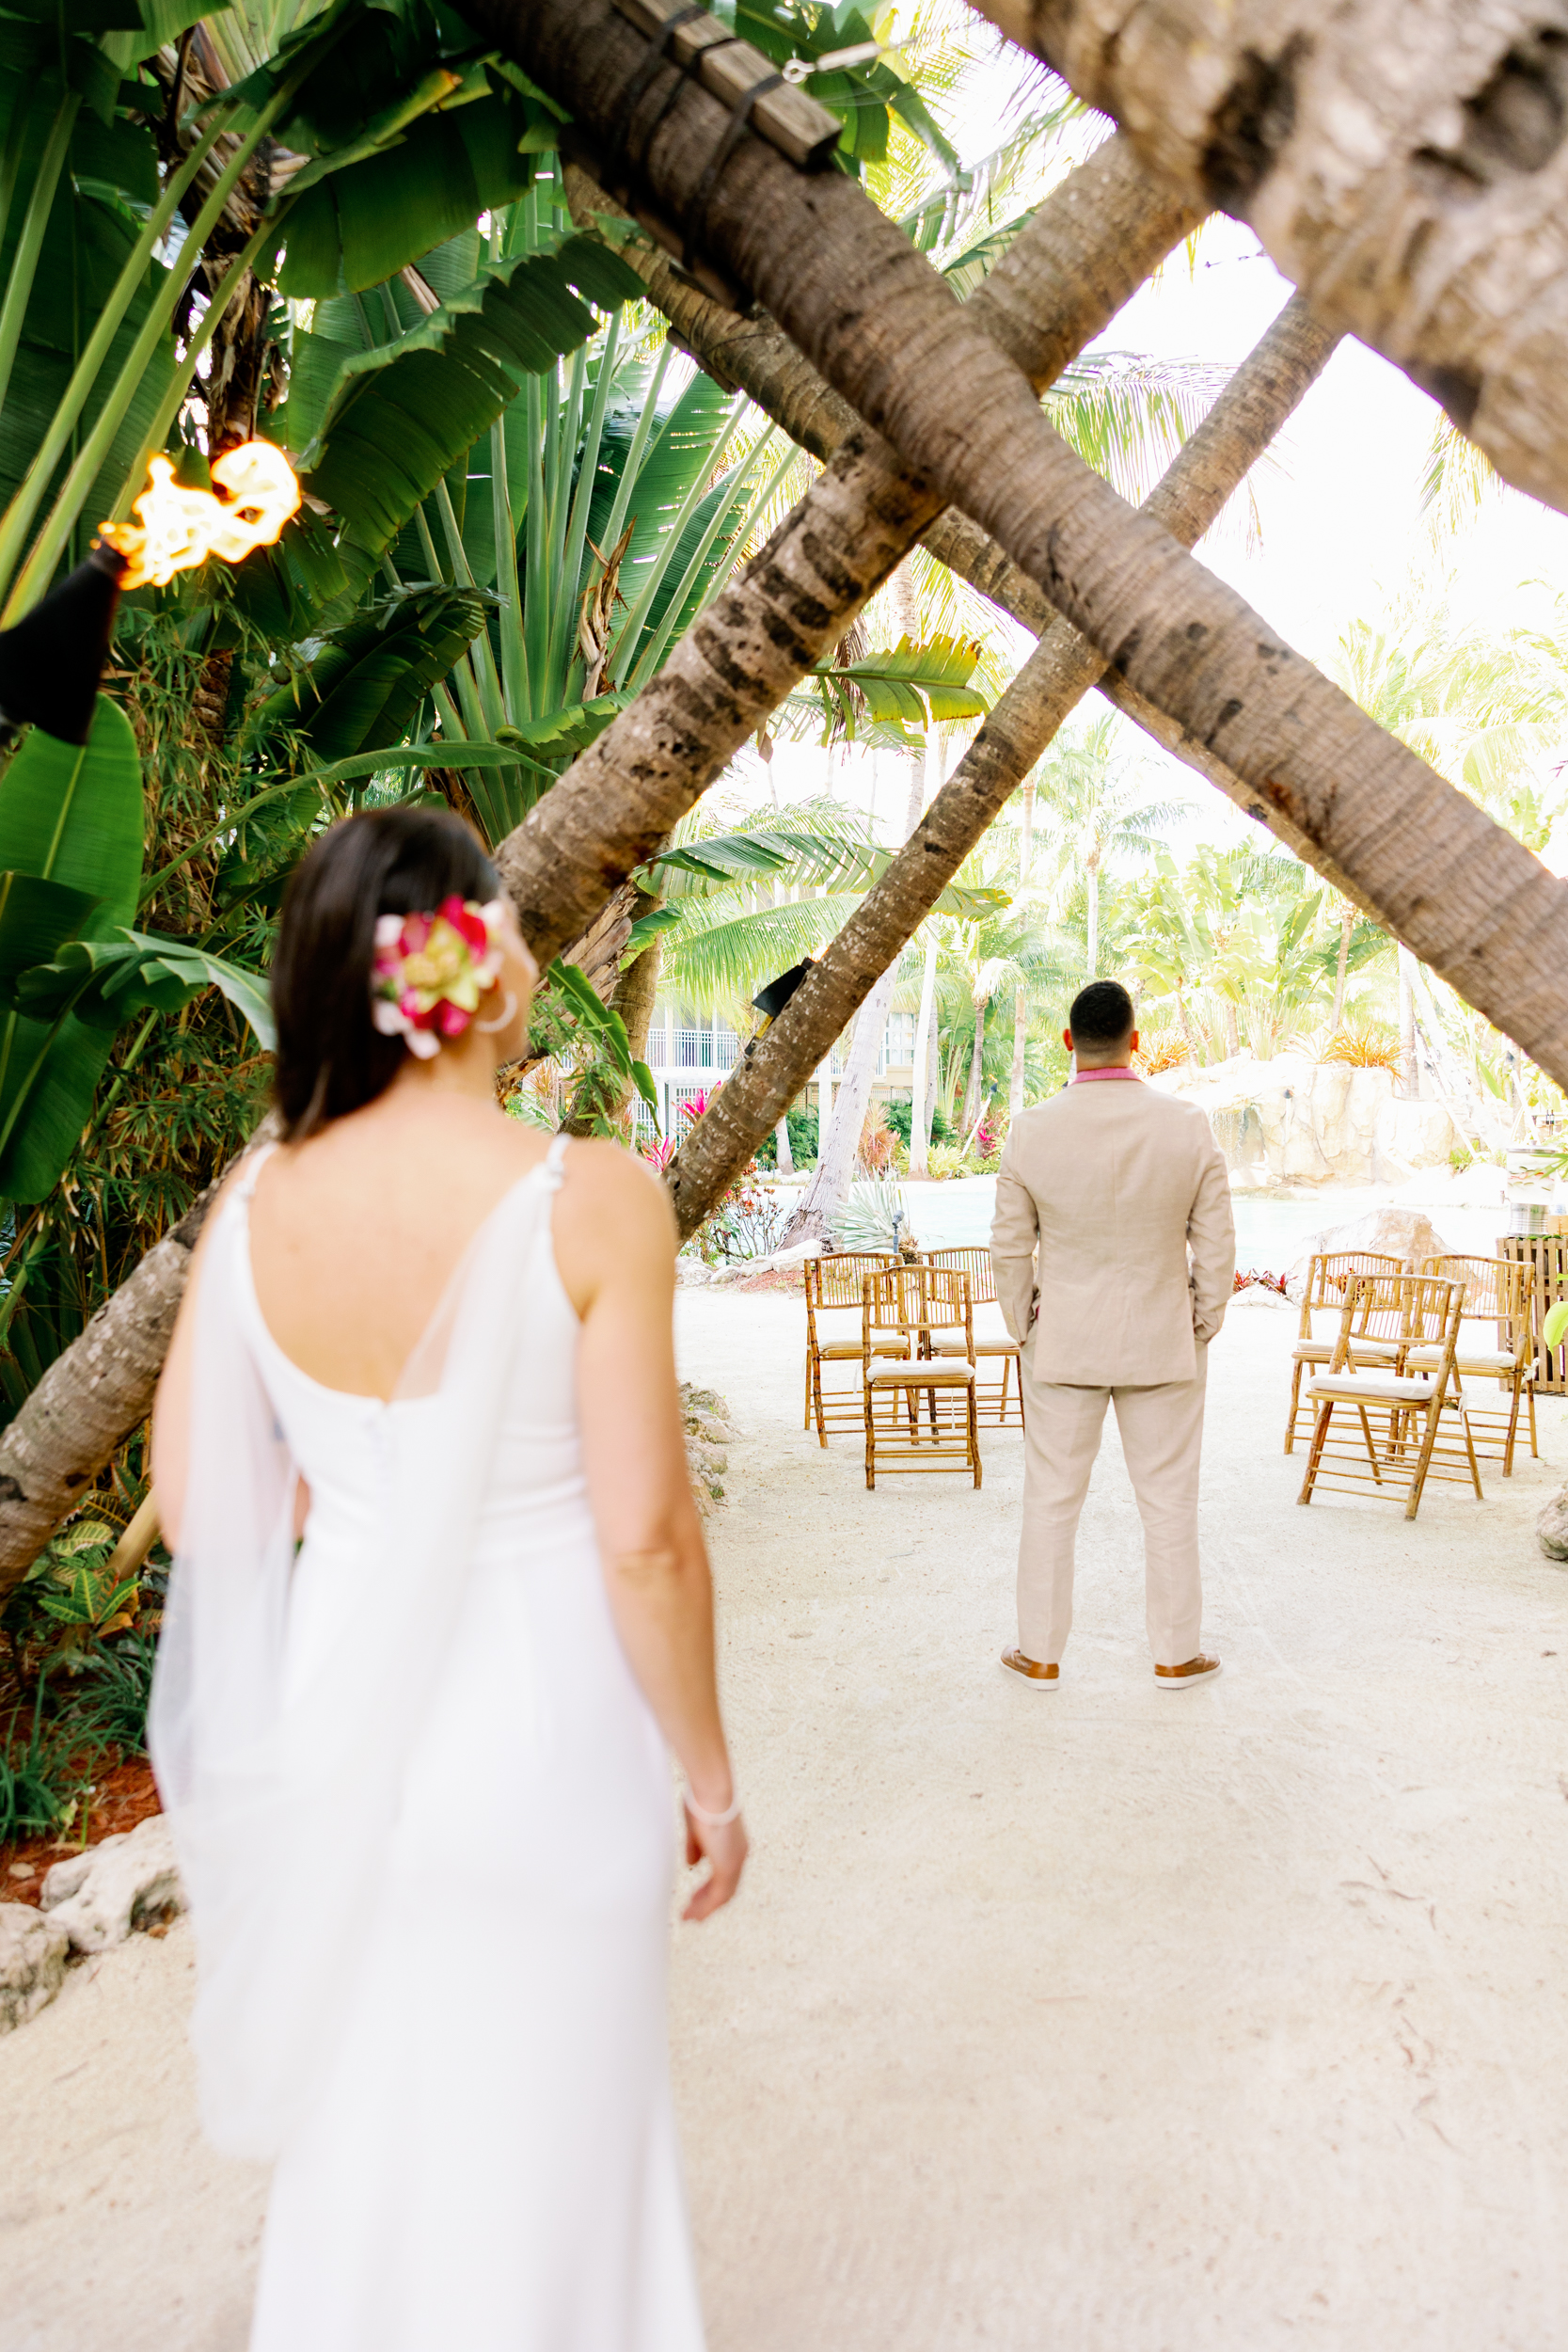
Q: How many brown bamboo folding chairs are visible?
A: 6